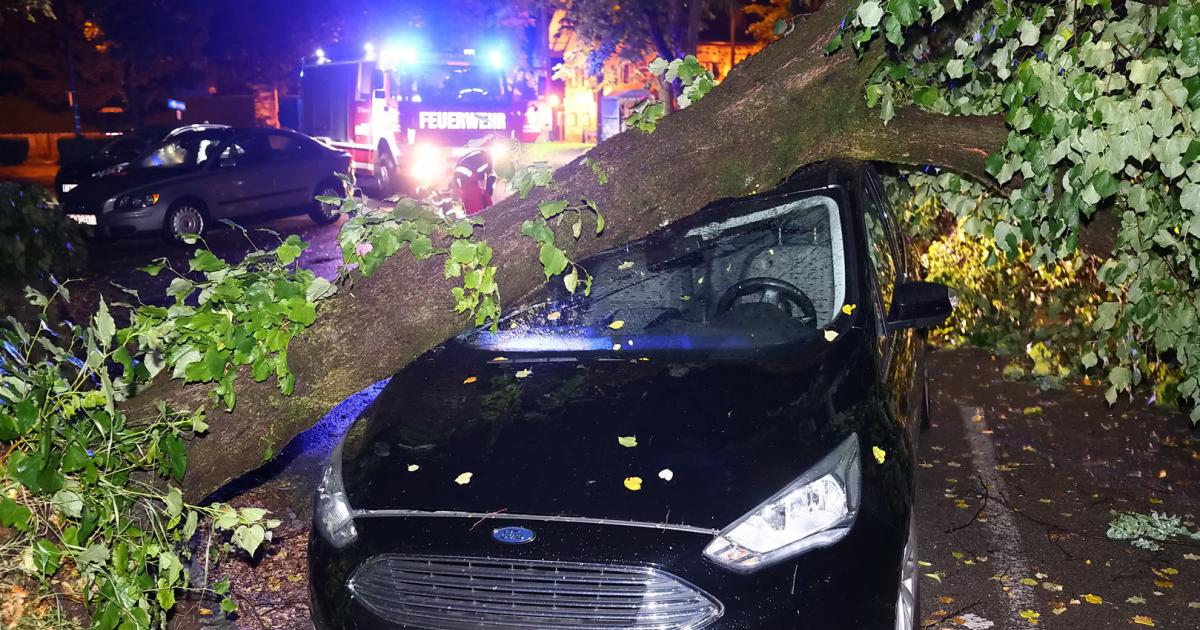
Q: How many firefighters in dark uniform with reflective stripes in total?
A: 1